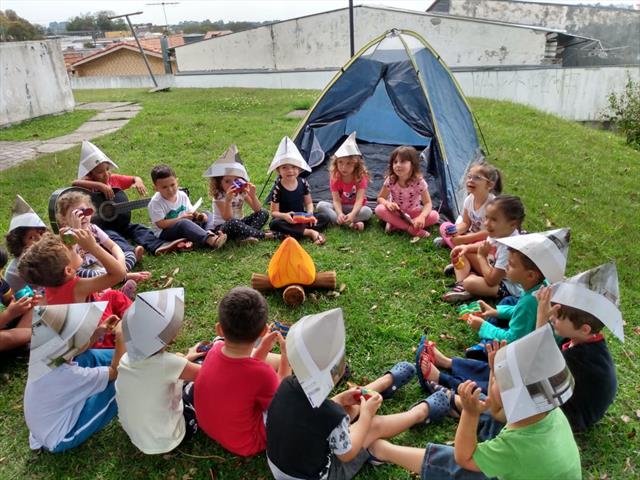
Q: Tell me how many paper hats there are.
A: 11